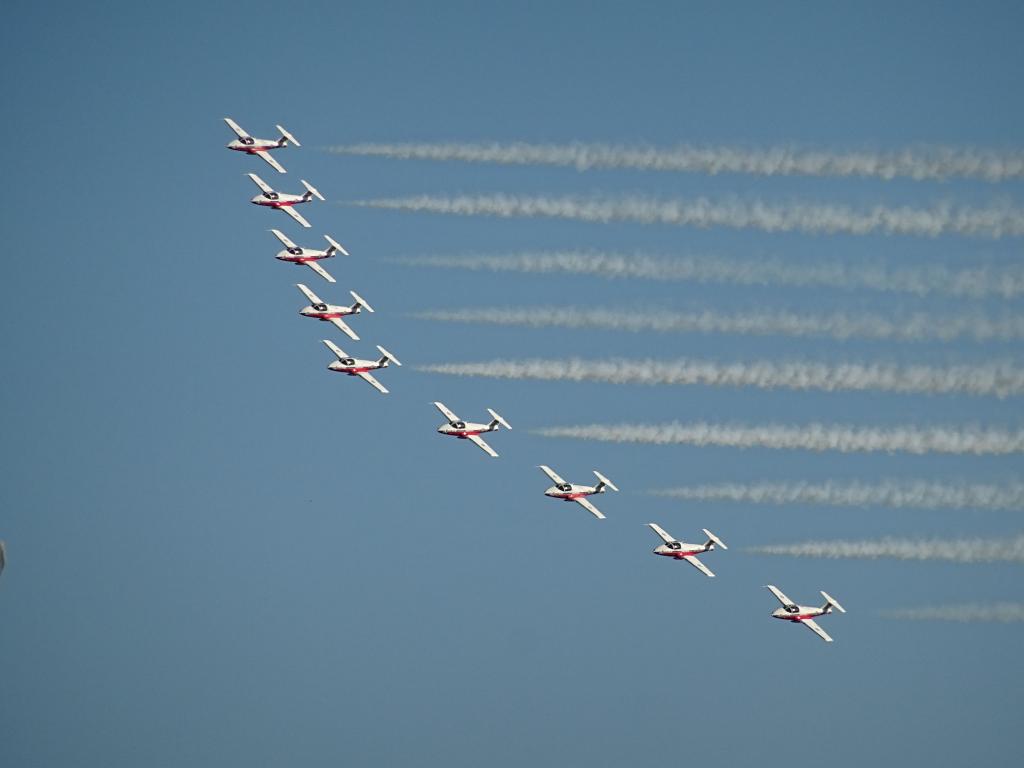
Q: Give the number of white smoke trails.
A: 9